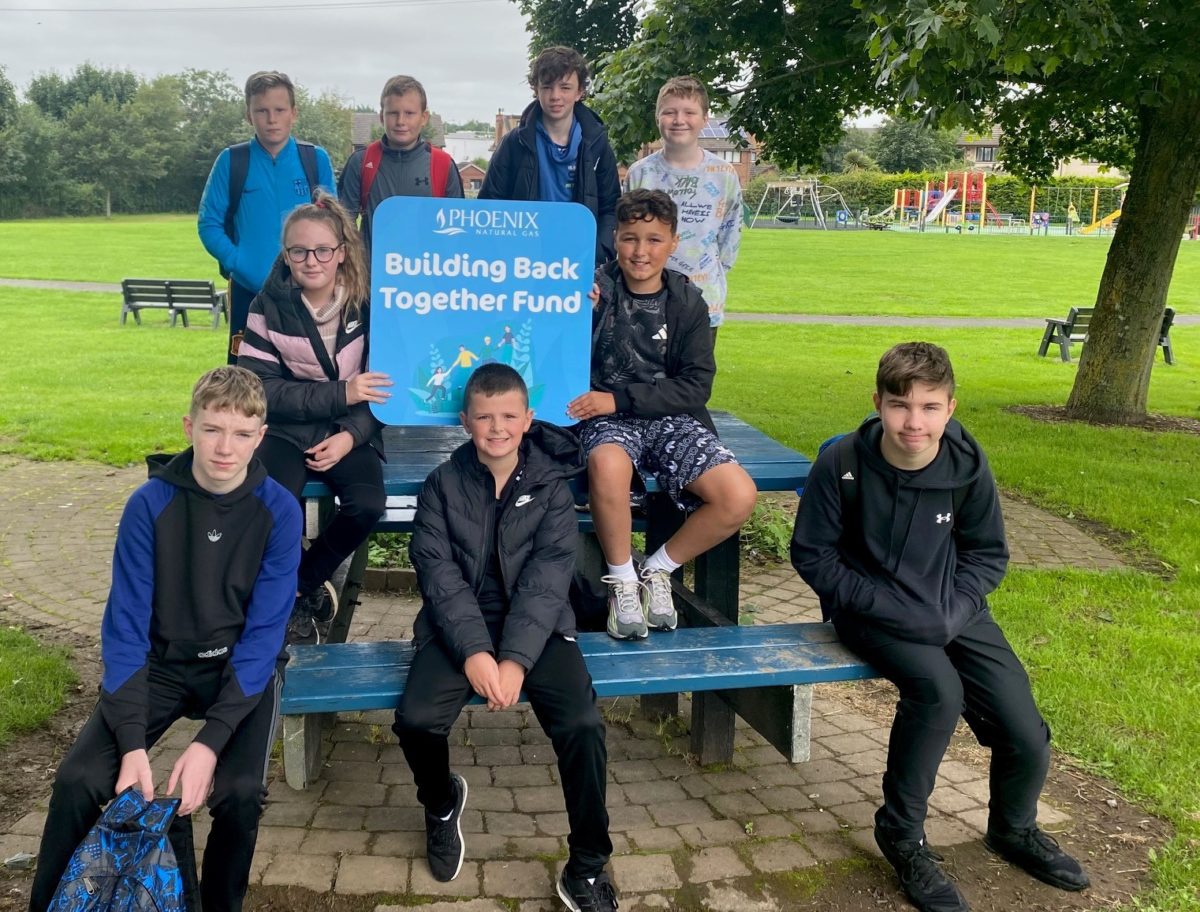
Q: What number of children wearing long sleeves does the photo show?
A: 9